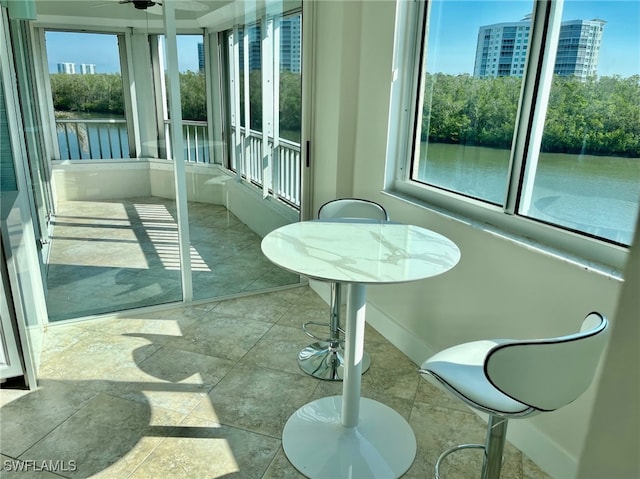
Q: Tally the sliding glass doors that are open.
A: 0